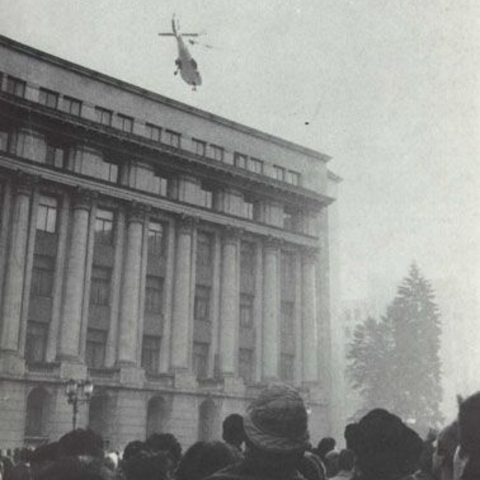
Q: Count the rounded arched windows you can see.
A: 4